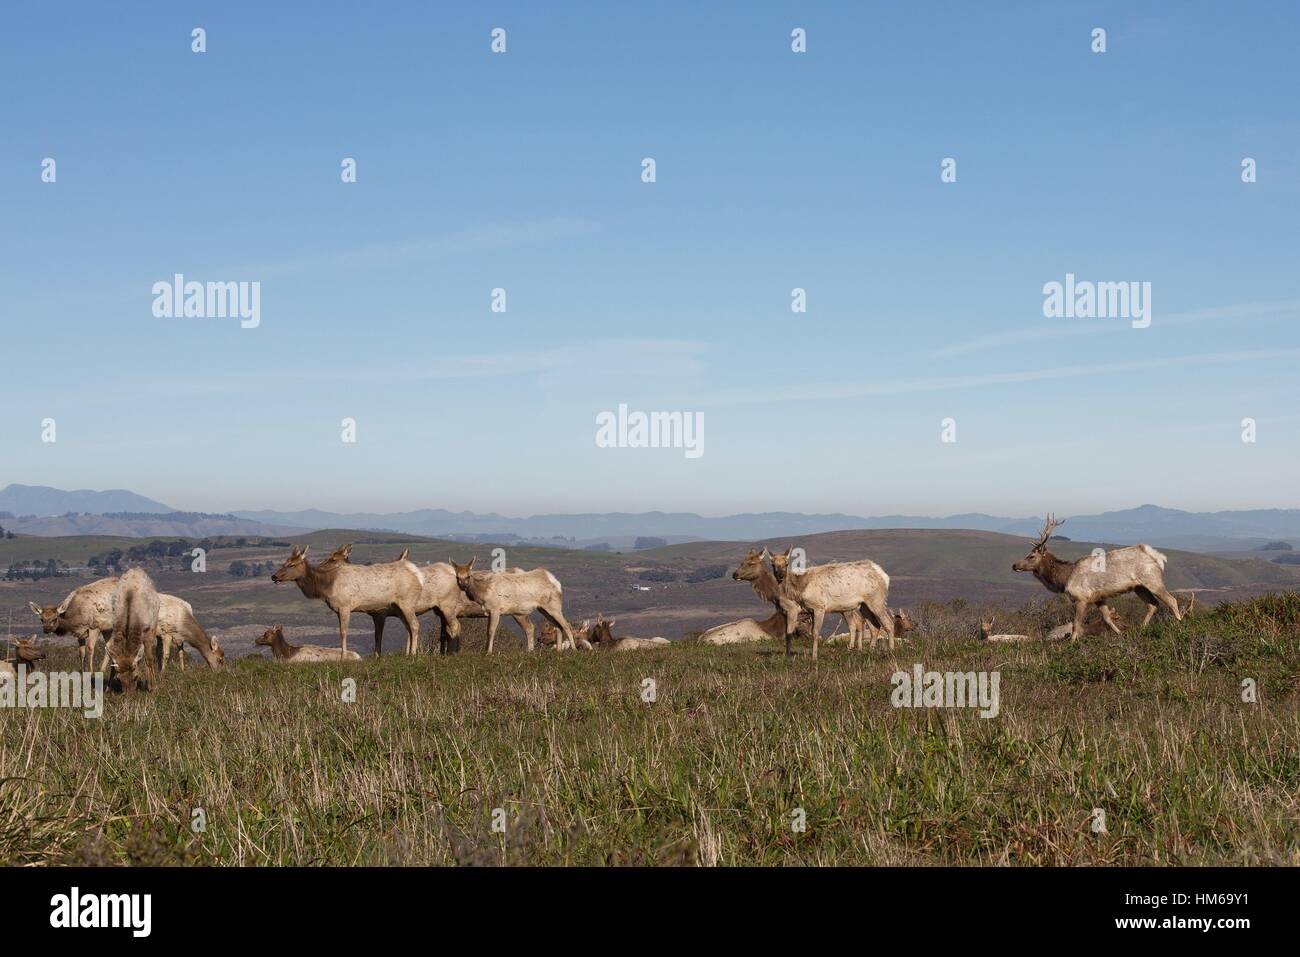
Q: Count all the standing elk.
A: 10